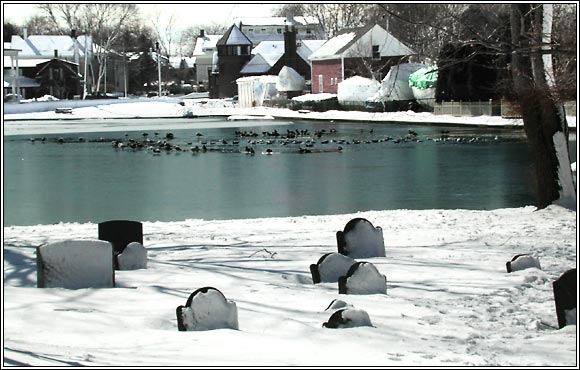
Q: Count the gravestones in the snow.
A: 11